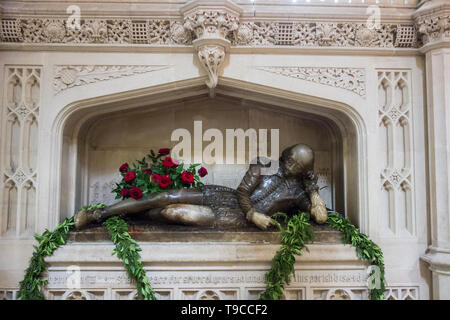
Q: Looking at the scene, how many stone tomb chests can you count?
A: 1